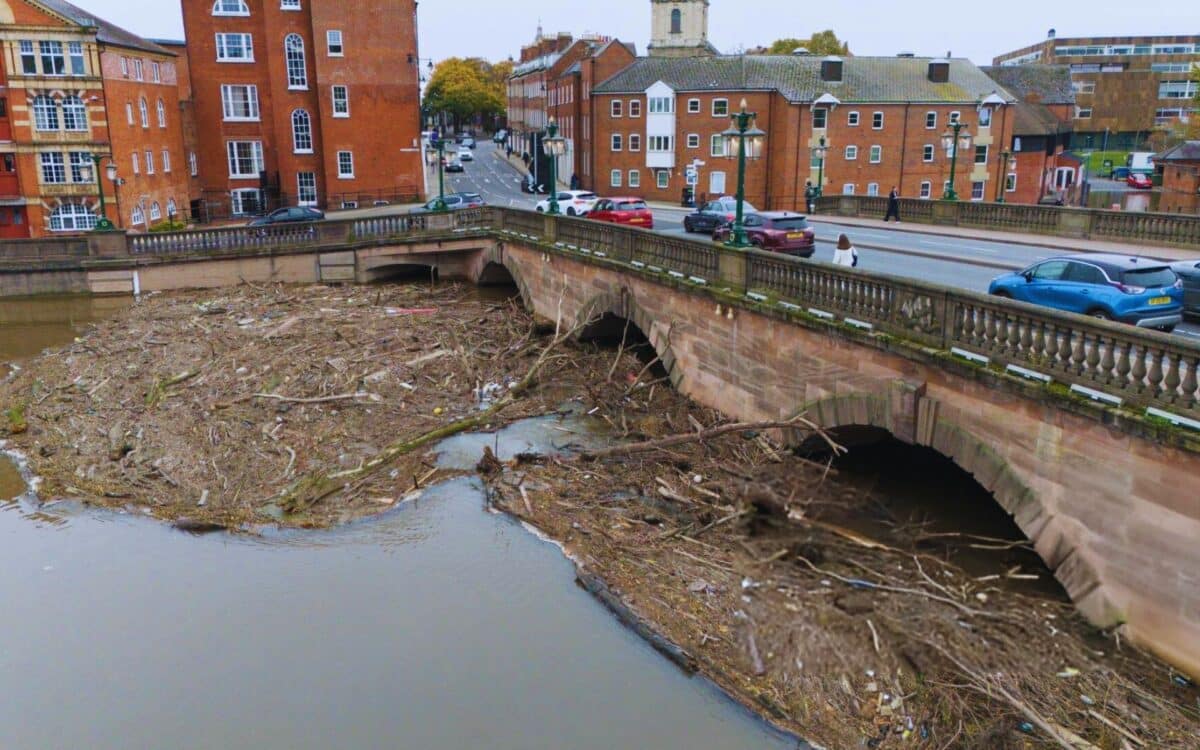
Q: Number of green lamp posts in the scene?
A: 7